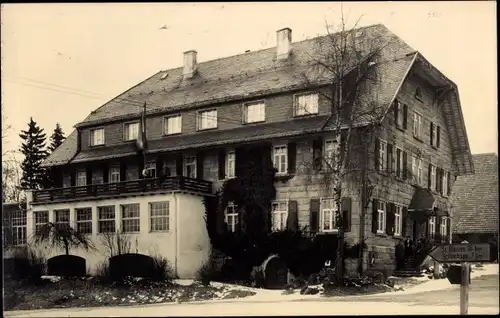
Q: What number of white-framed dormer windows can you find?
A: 6